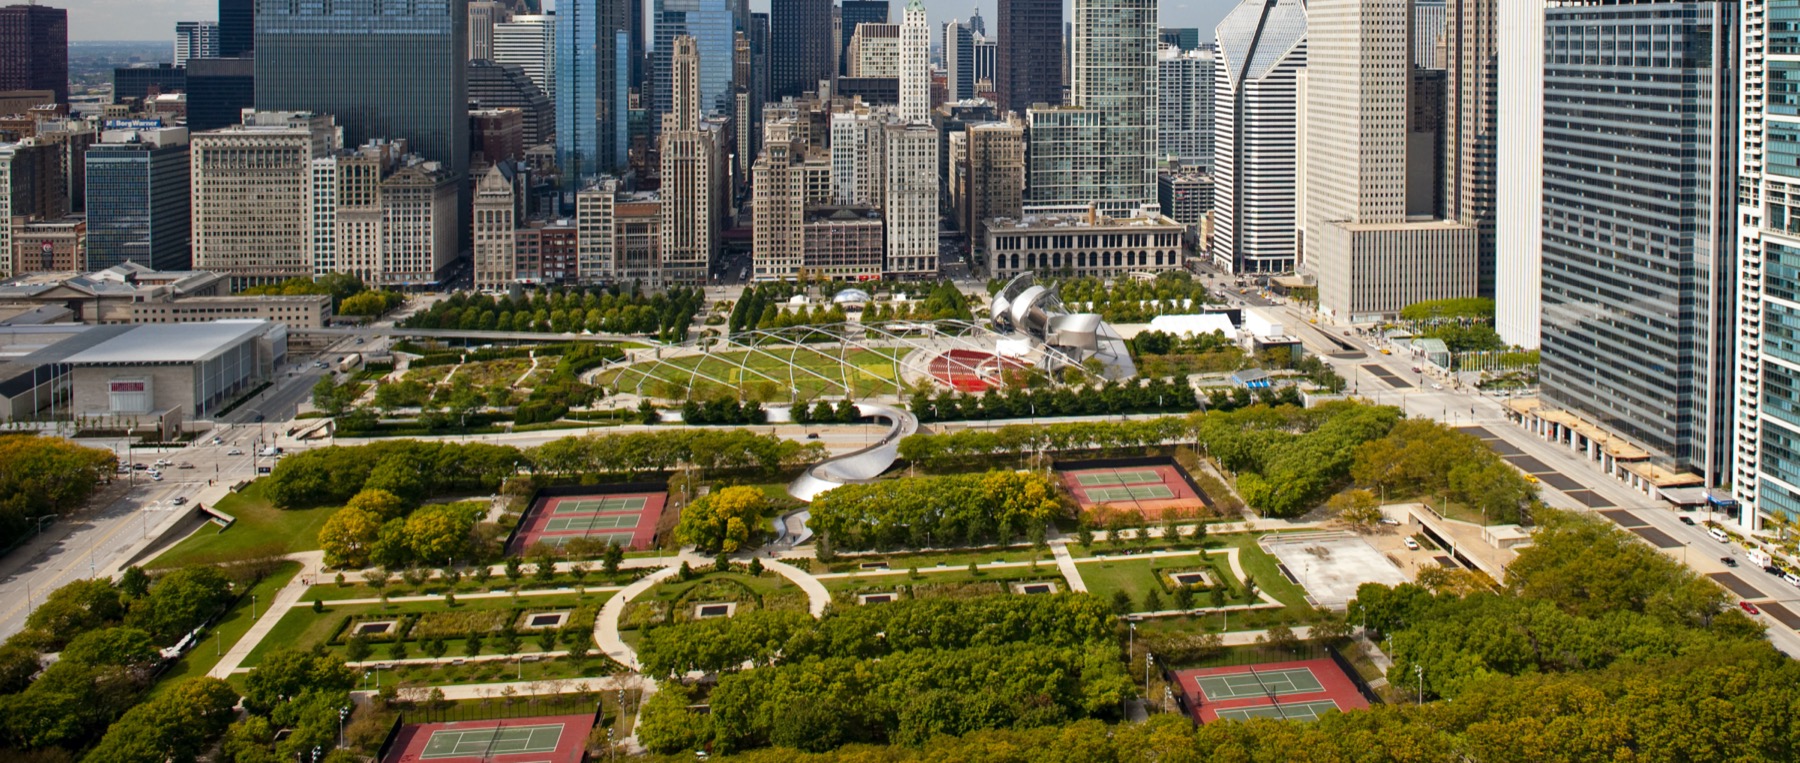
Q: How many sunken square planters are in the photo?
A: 6